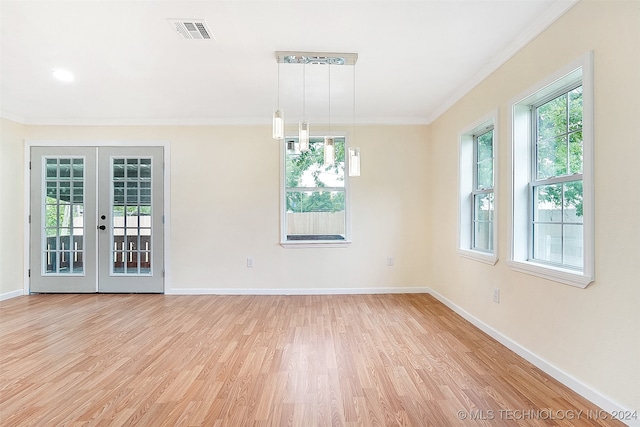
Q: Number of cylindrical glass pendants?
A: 4